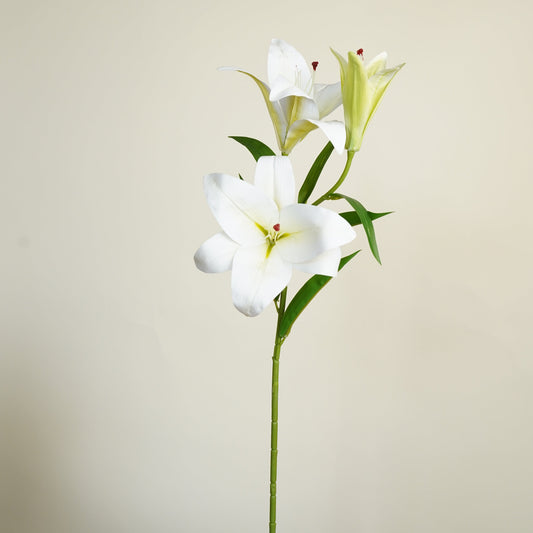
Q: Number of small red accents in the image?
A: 3